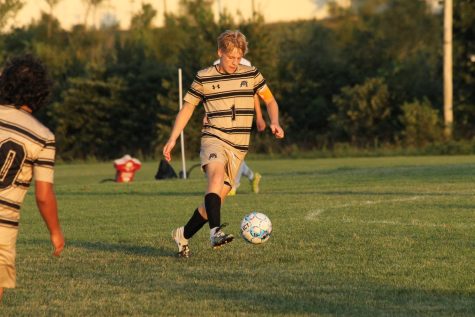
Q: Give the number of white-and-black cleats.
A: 2